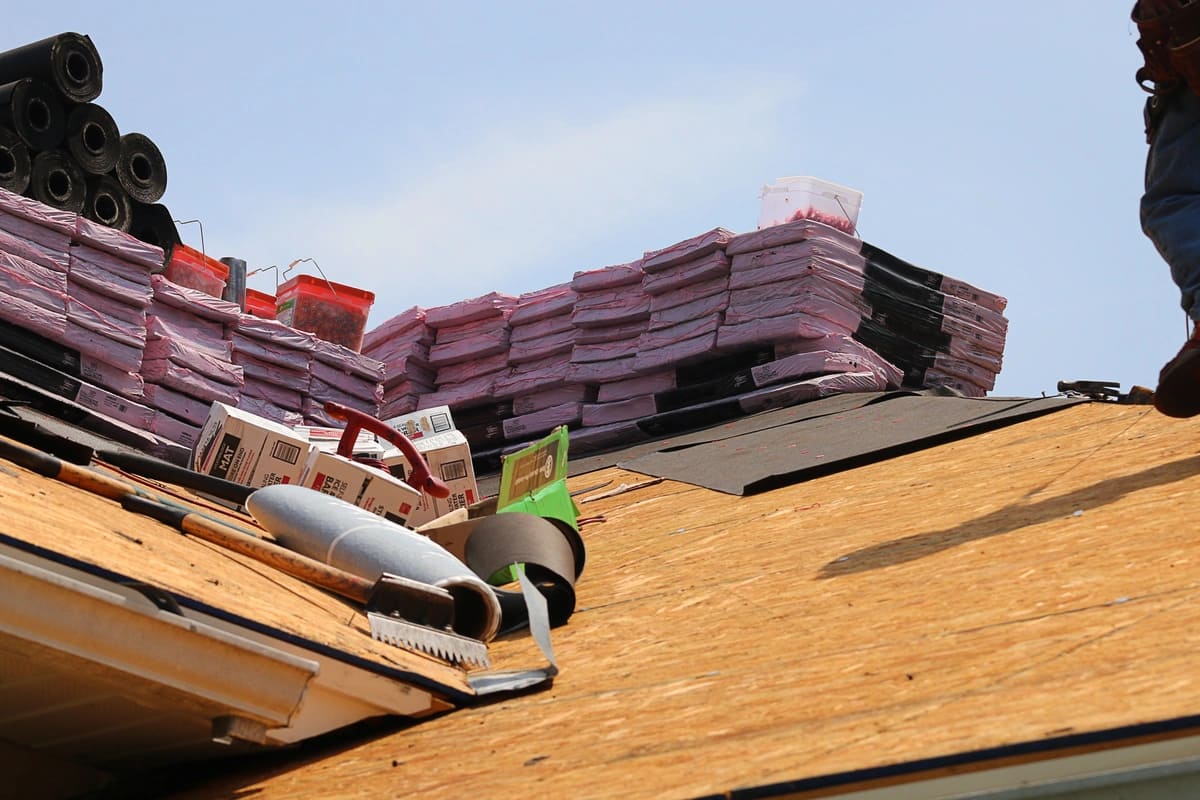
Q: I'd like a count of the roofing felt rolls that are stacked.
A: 8